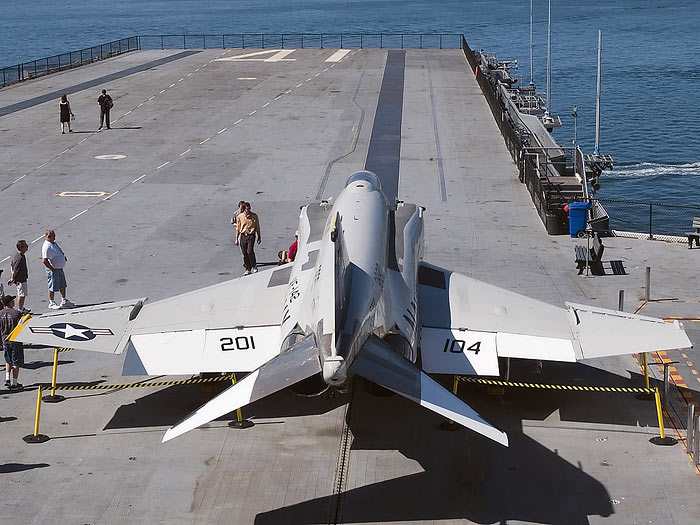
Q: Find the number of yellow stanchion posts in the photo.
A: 6